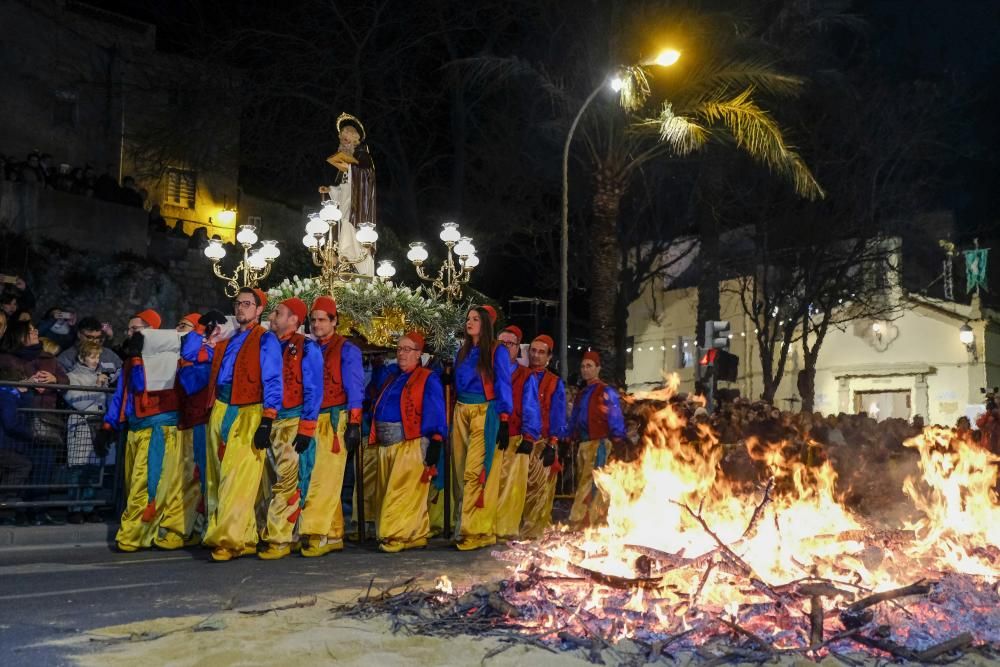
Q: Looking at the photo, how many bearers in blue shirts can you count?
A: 10